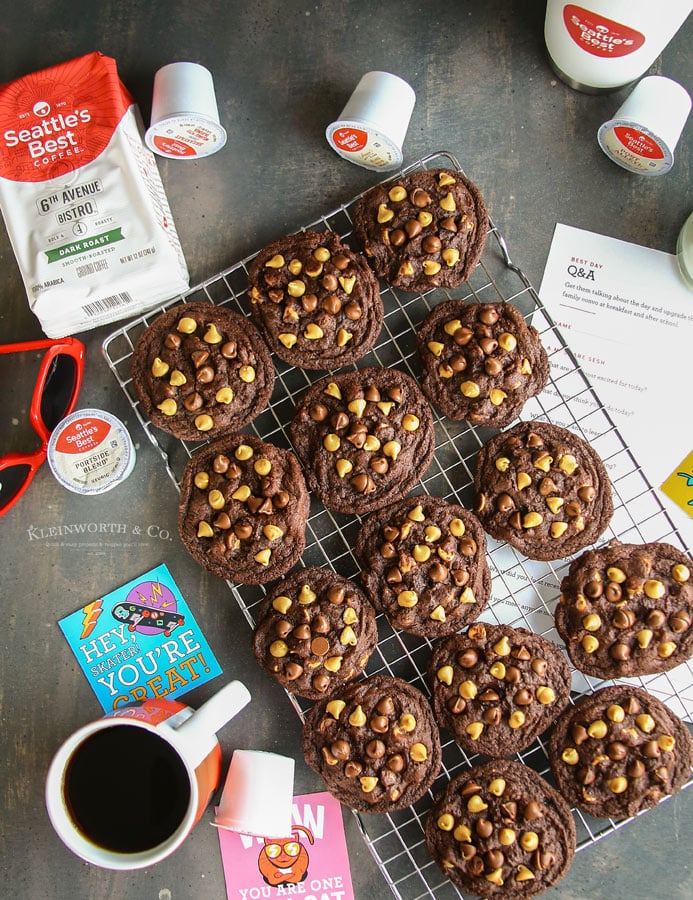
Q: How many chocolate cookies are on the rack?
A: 14